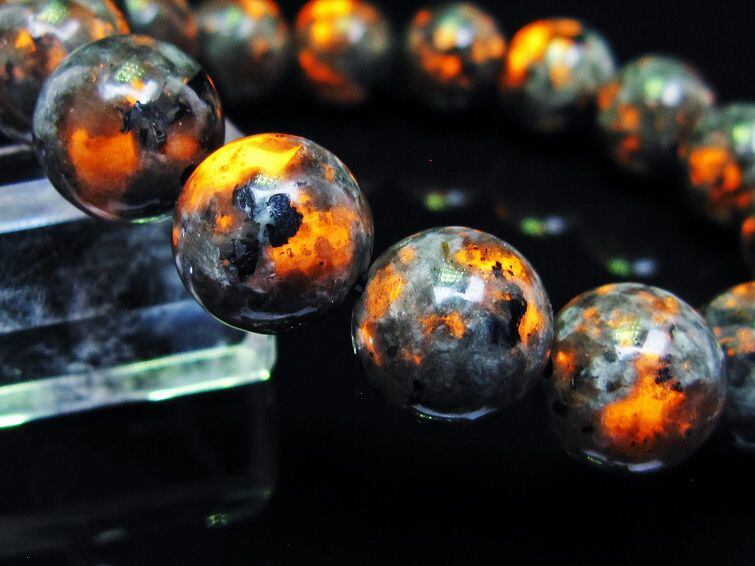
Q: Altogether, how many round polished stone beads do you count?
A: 14